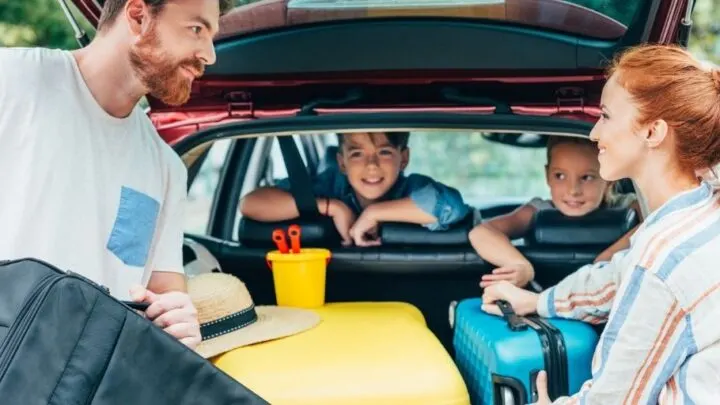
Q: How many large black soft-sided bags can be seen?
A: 1